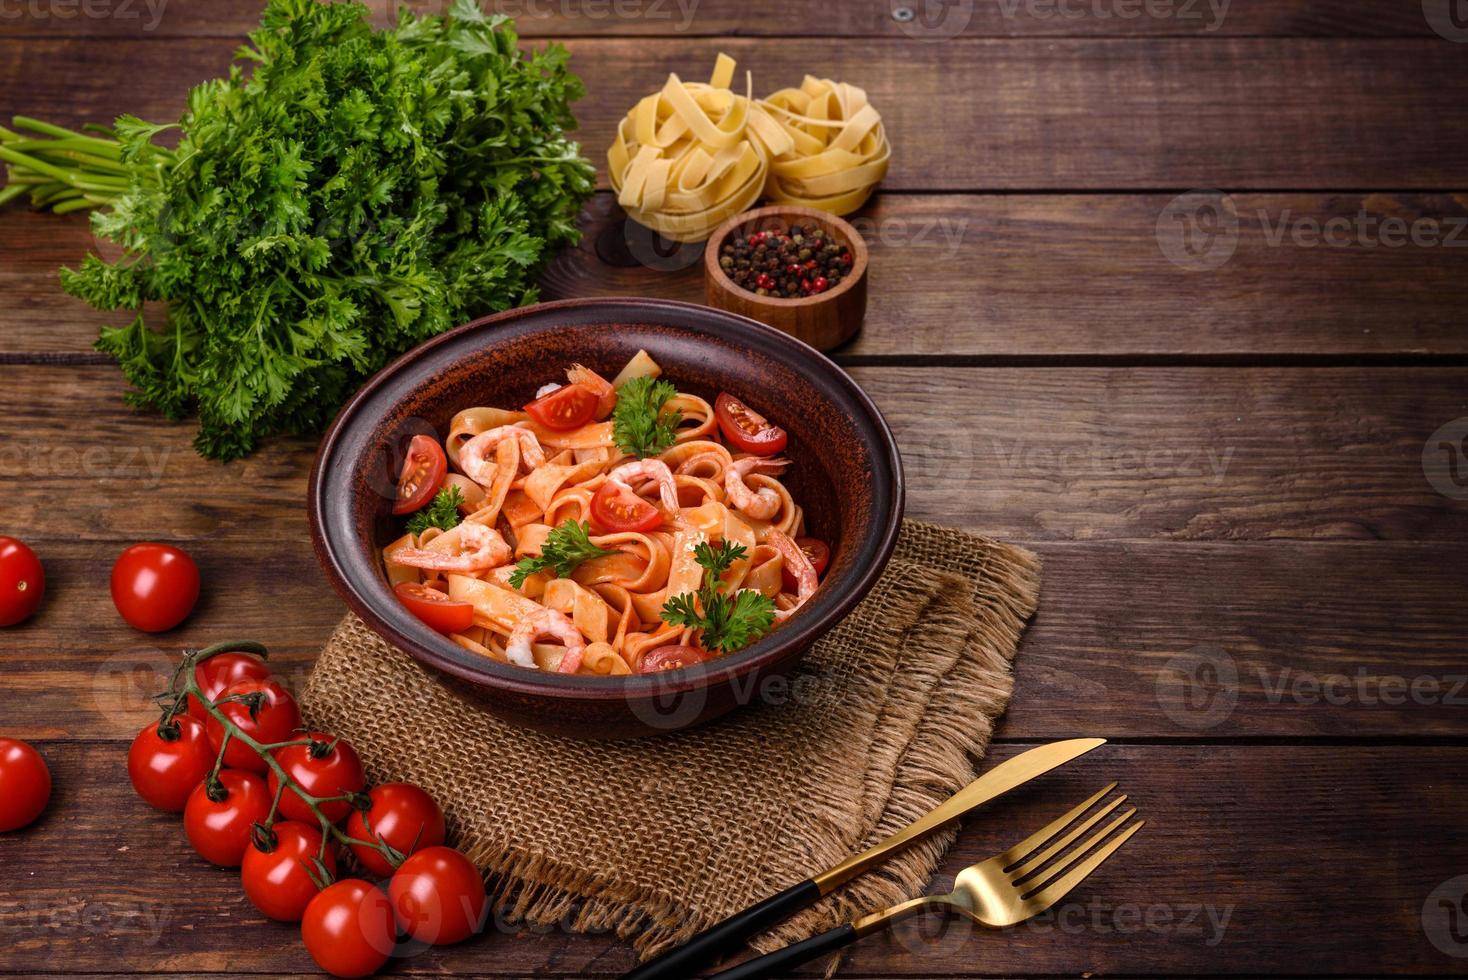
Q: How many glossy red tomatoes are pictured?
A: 12